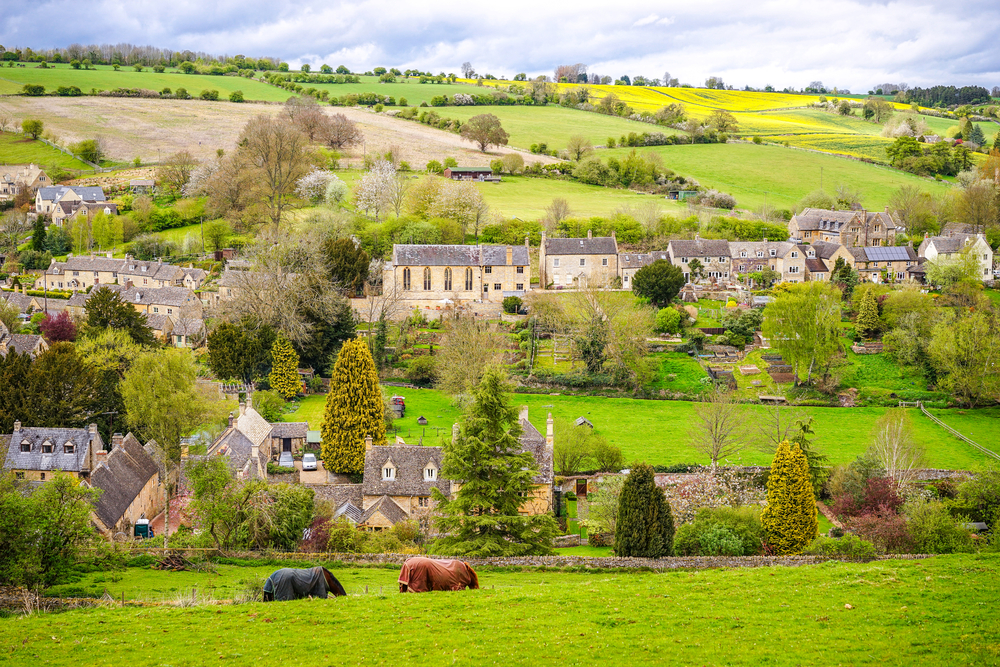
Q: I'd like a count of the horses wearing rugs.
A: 2